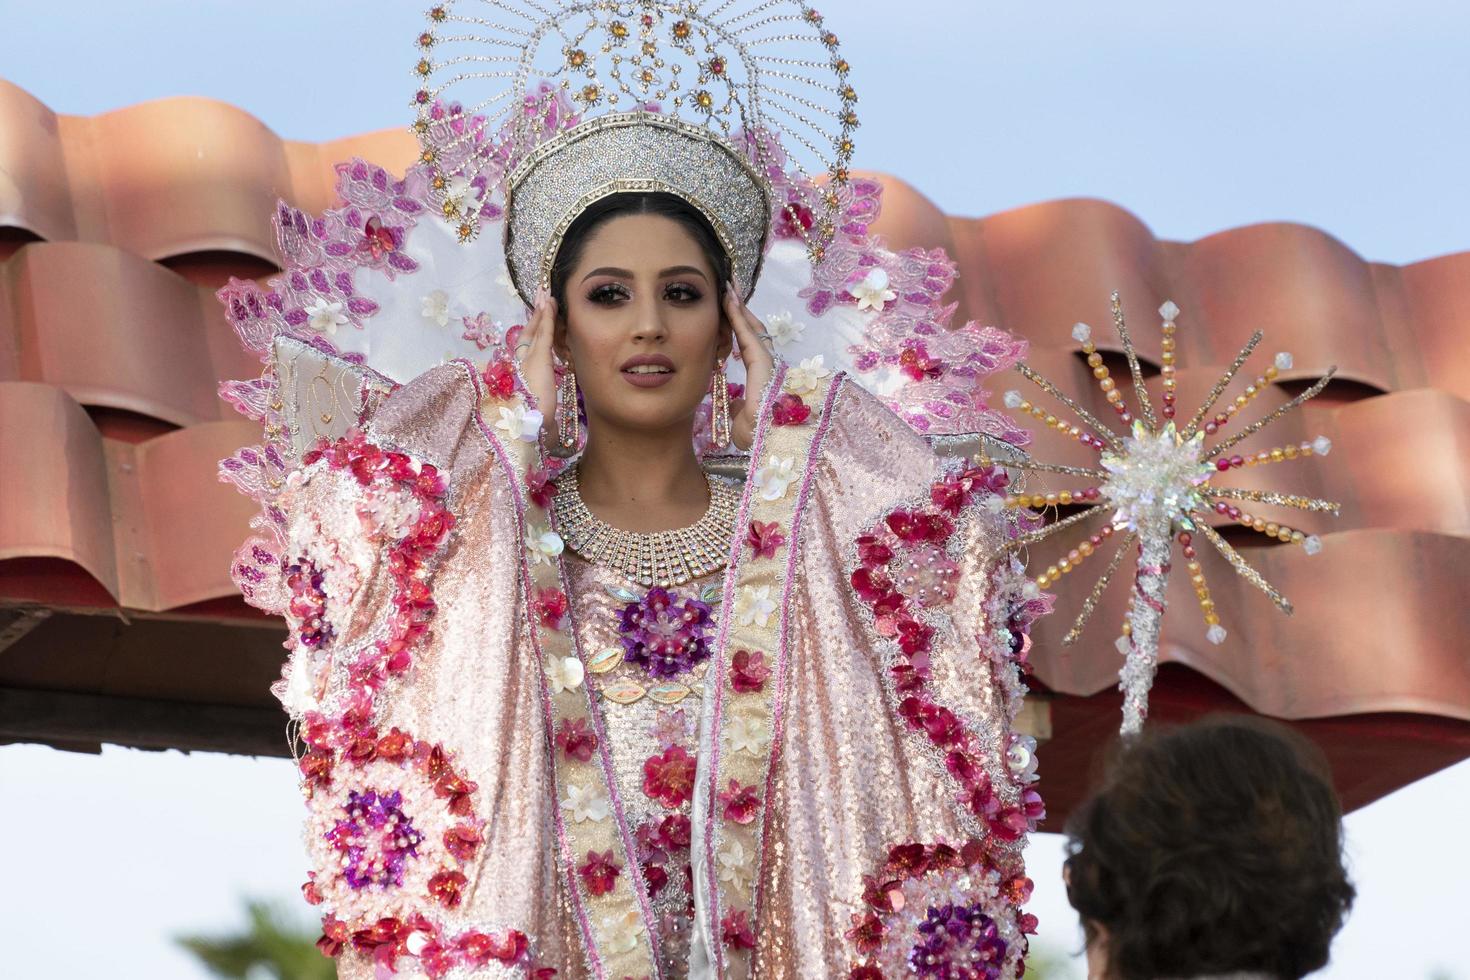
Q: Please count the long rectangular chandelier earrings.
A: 2